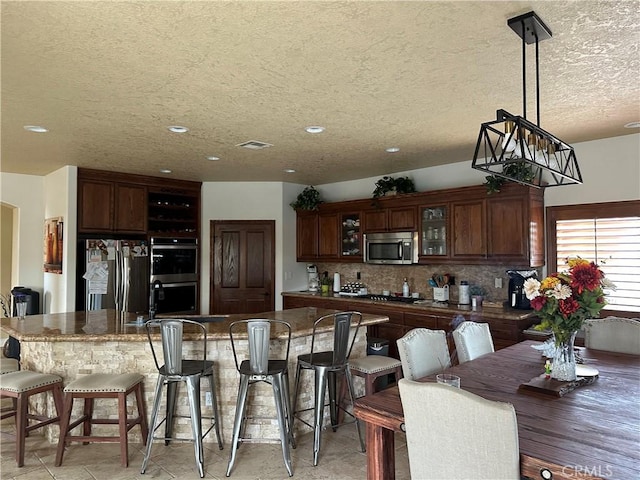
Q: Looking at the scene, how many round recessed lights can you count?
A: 8